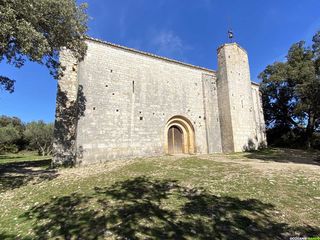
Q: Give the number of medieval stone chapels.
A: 1